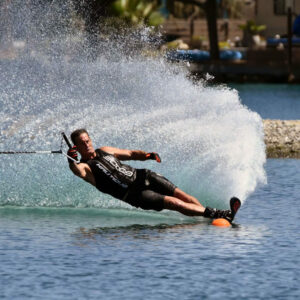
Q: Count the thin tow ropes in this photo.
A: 1